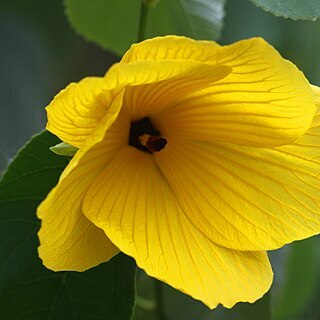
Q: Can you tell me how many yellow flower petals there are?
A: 5